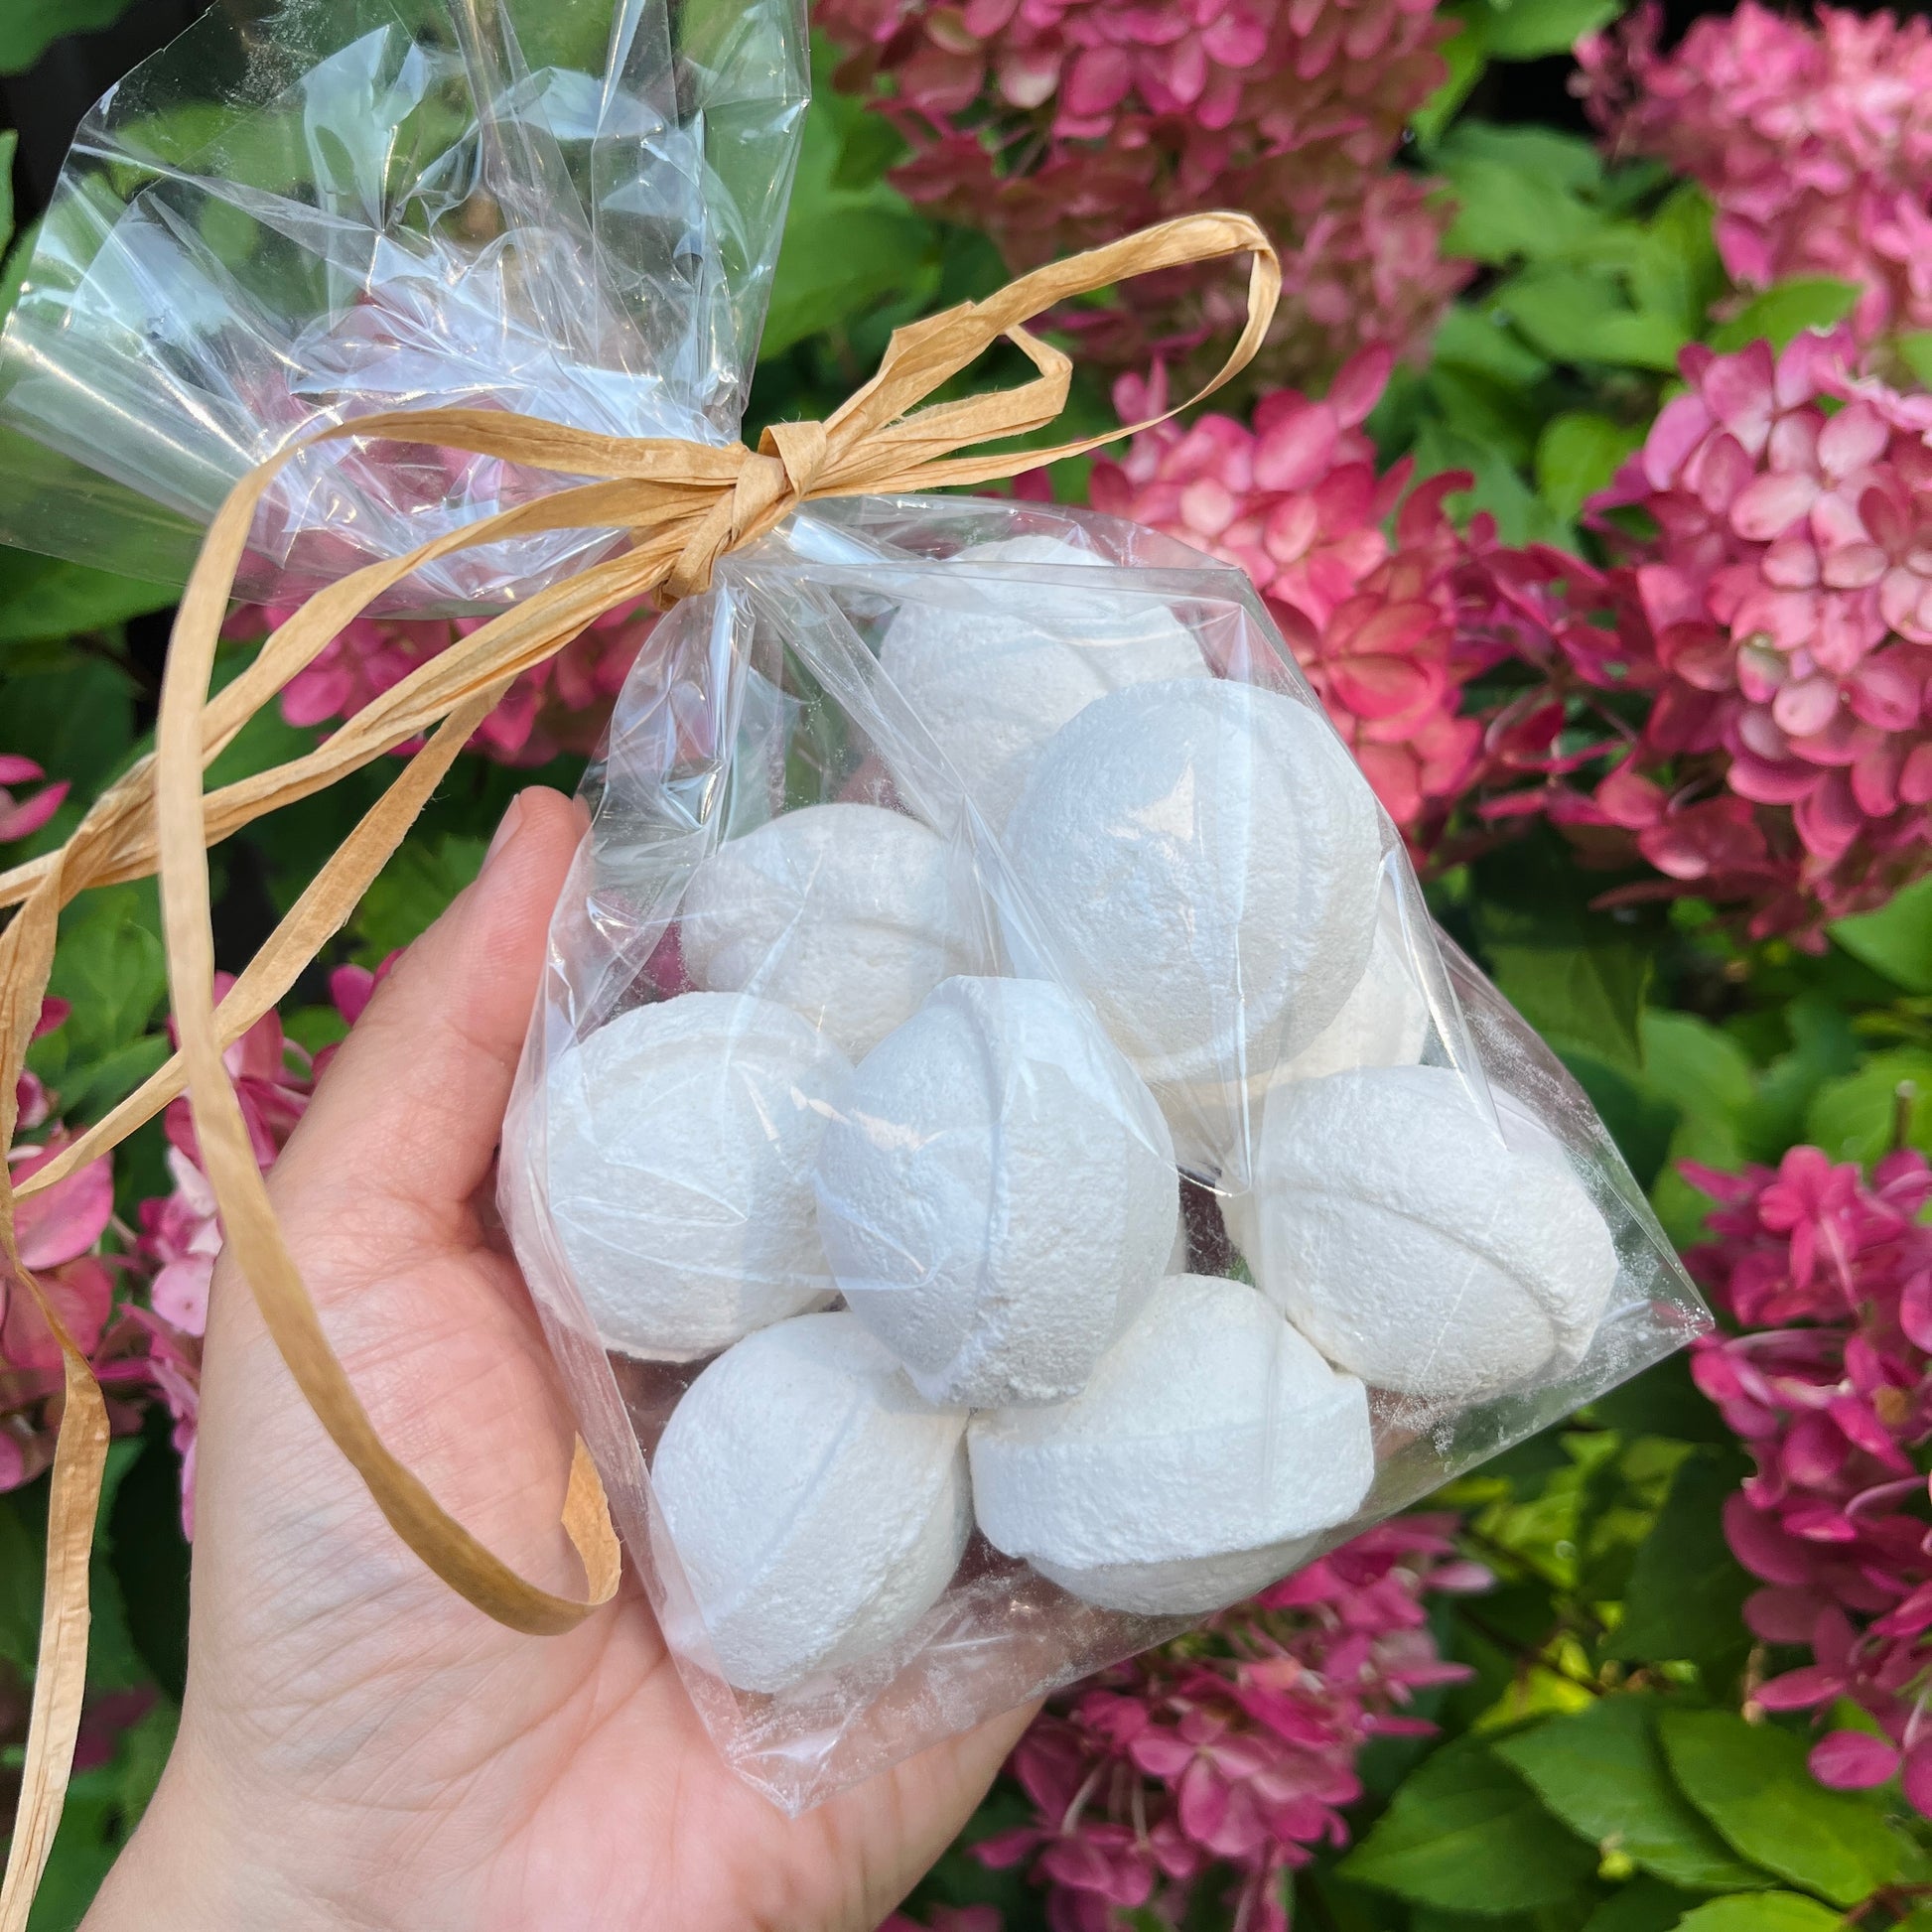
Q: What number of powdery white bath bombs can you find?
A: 9